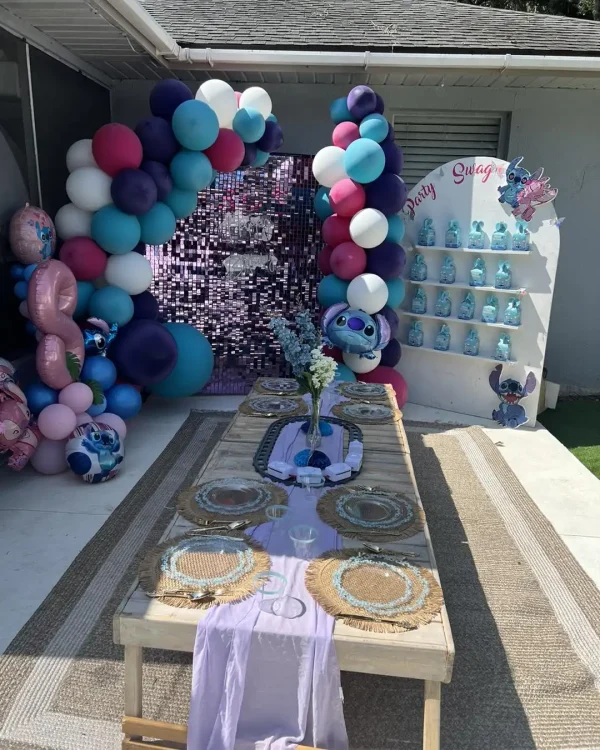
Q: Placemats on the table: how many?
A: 8